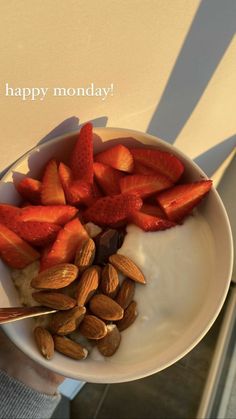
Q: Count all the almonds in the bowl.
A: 14